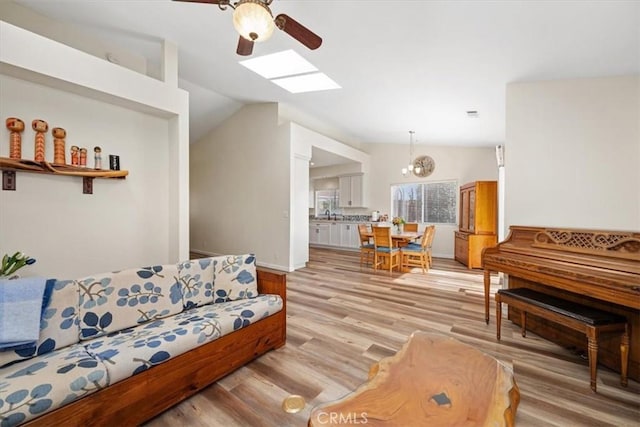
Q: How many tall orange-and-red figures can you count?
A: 3